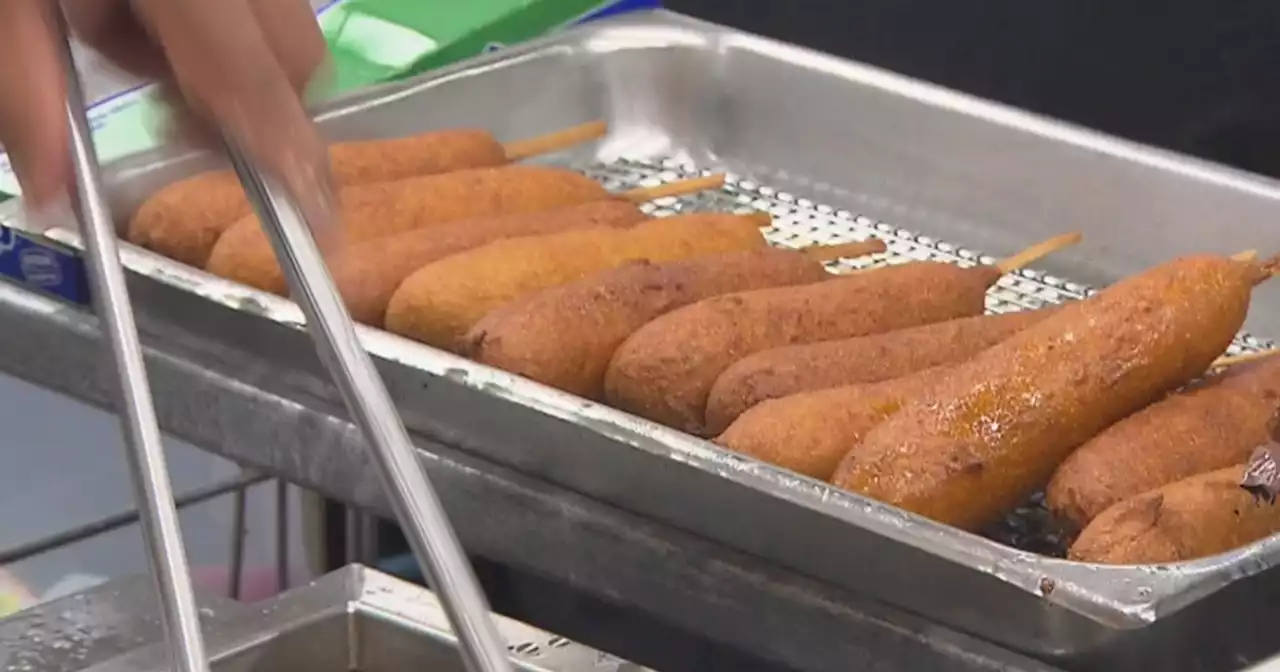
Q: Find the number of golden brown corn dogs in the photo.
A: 11